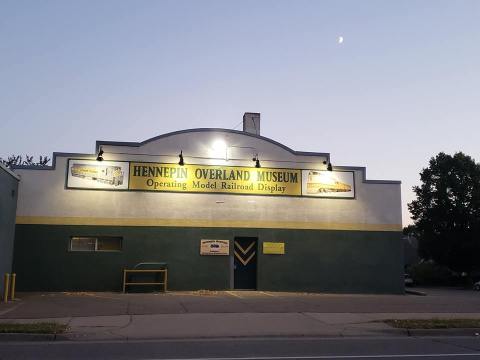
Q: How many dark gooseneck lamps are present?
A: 4